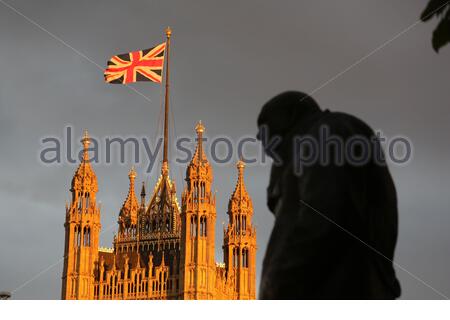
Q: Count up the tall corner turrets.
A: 4